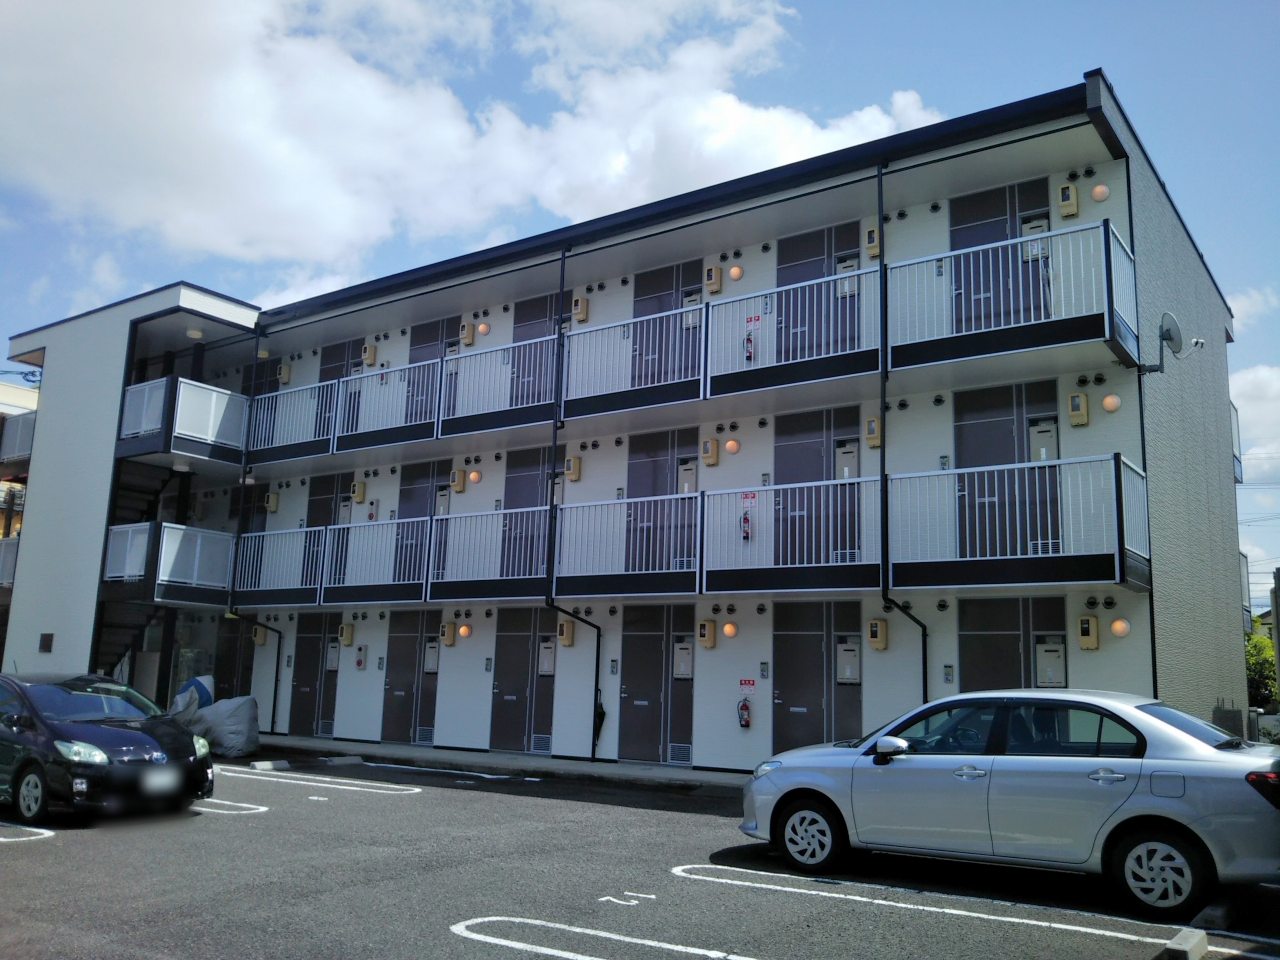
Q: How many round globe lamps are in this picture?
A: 9